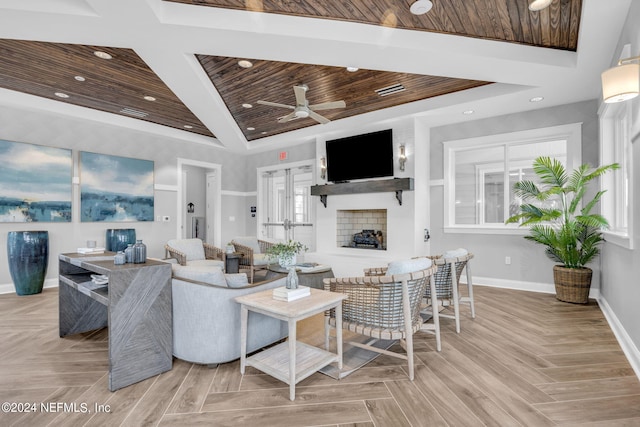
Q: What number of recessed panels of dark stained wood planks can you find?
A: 3